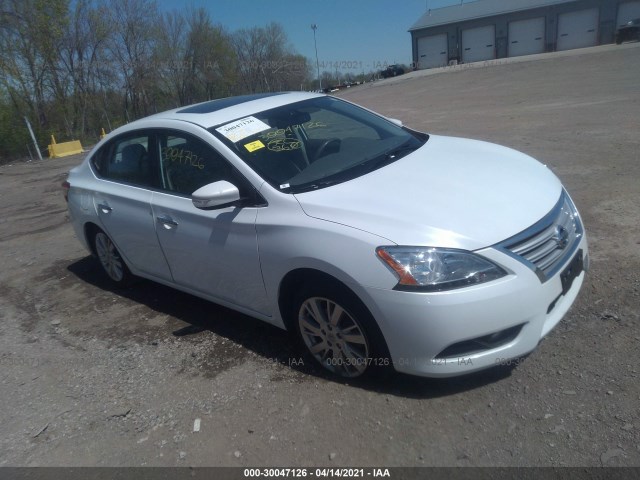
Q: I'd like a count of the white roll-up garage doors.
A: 5